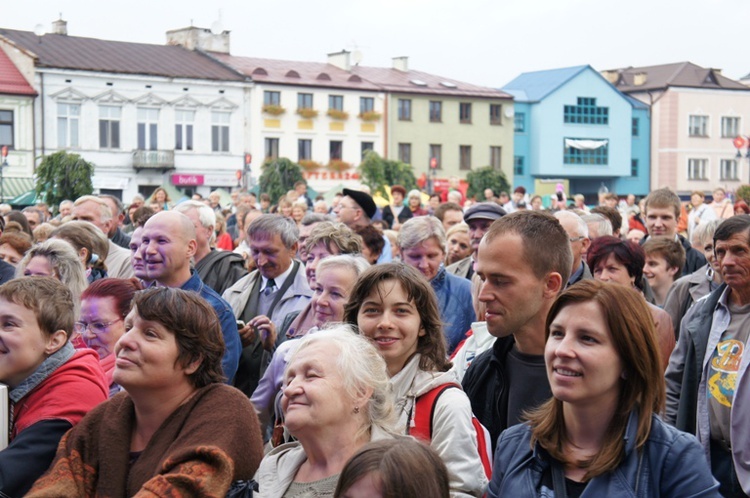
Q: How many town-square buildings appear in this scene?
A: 6